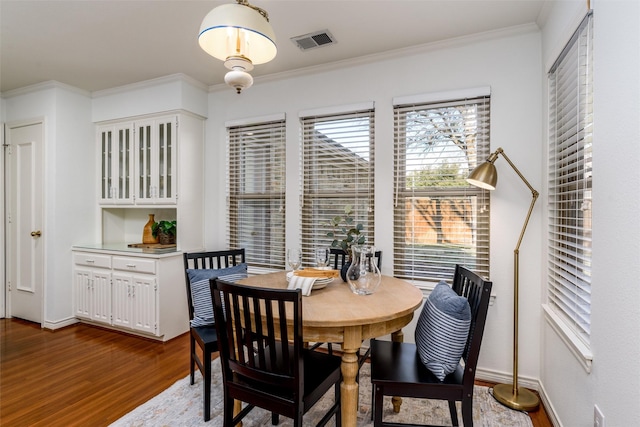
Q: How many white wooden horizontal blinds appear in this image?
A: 4